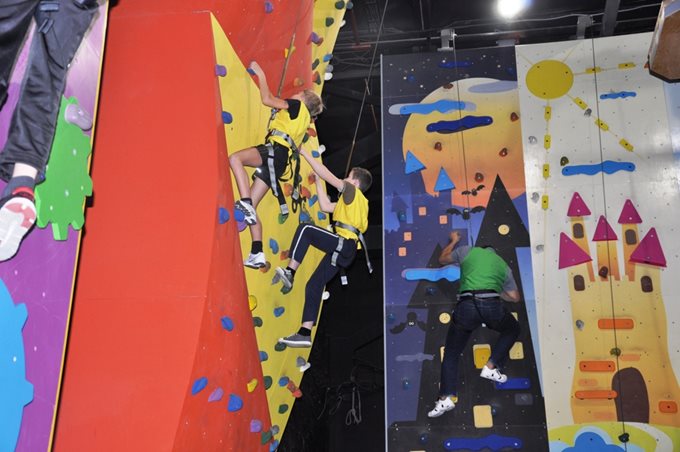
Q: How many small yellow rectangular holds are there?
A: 9